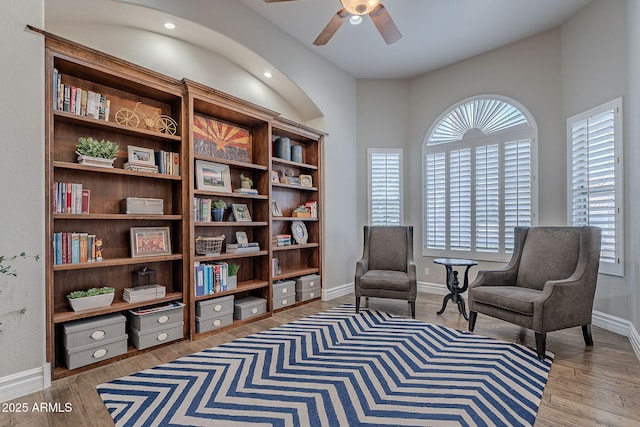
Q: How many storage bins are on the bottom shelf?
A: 11